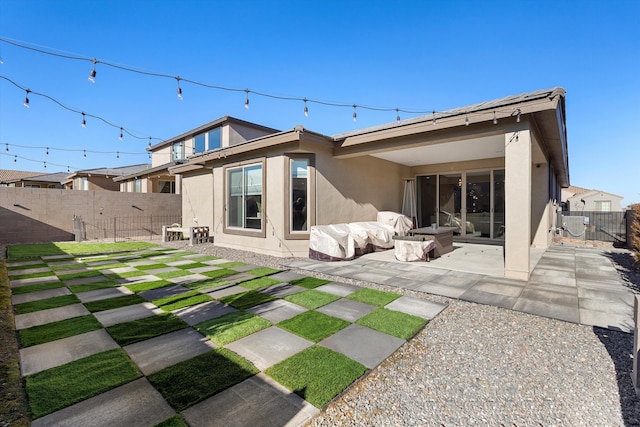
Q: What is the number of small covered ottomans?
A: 1